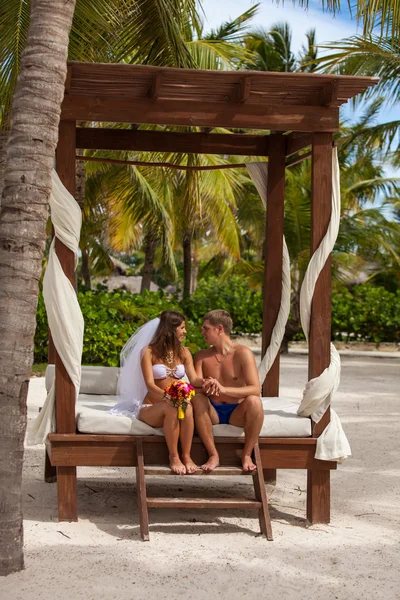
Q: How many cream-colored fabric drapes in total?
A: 3